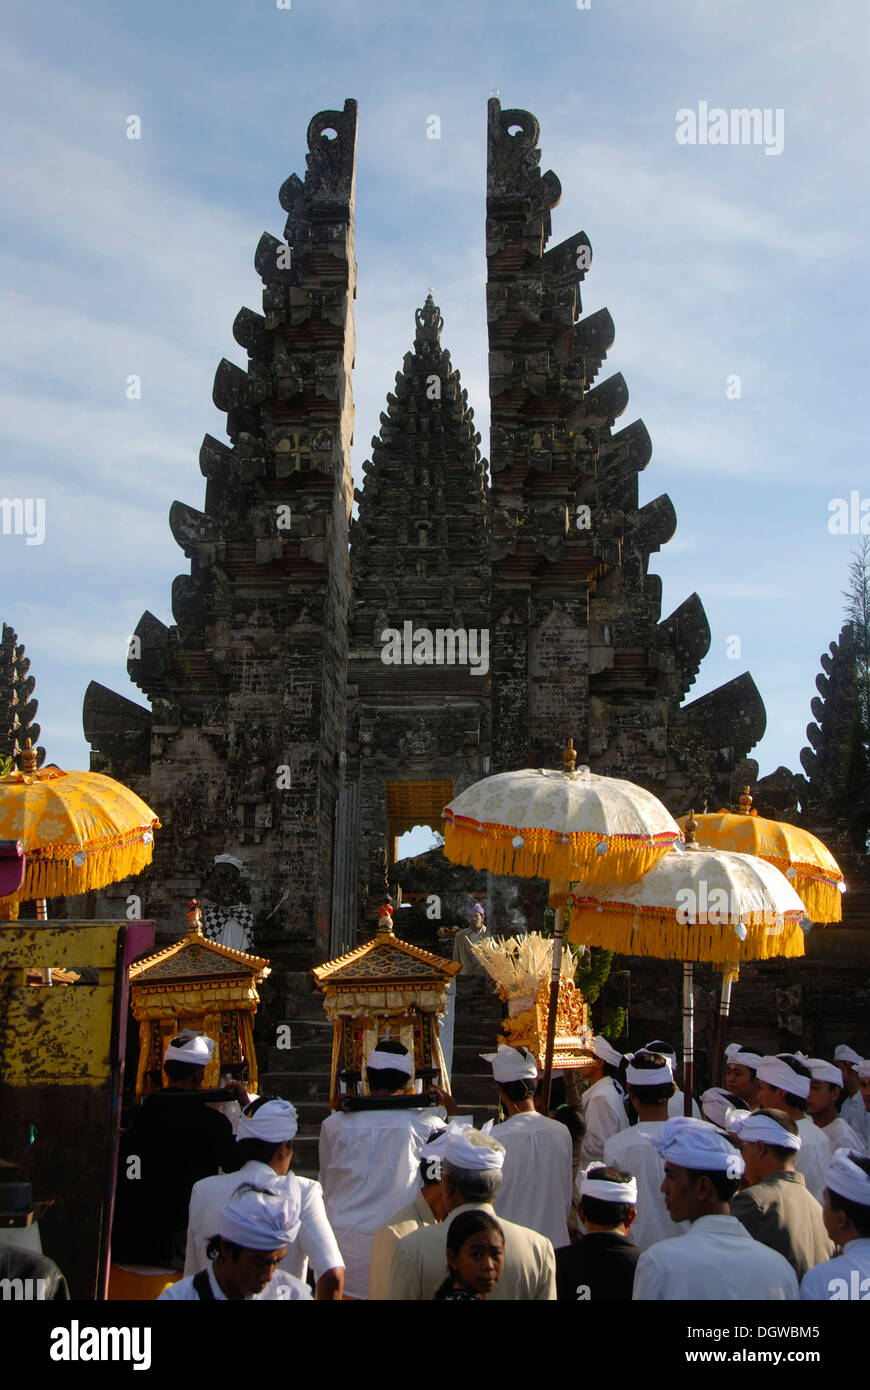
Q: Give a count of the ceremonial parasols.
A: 4